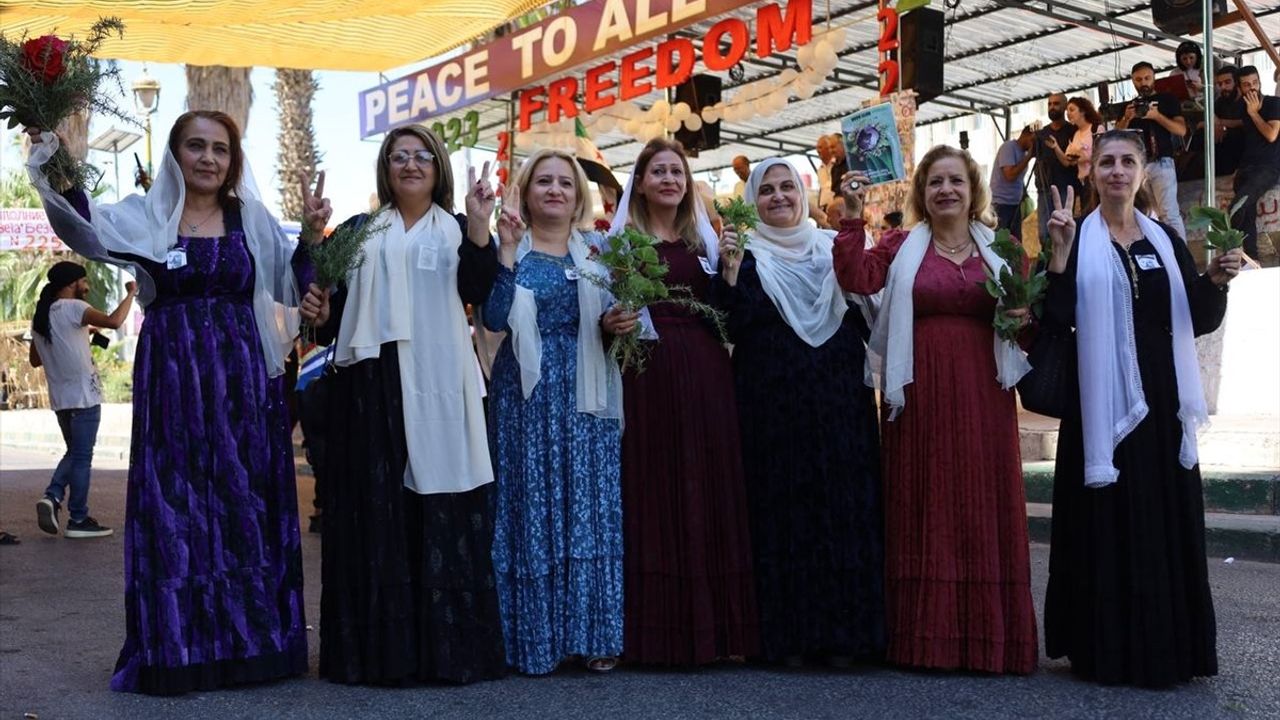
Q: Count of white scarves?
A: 7